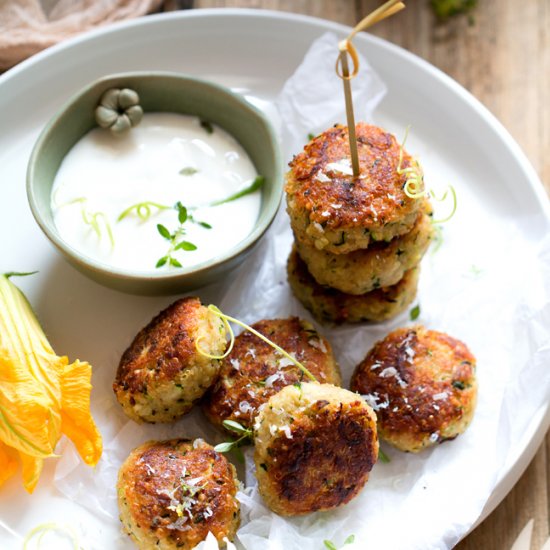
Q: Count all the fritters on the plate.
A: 8